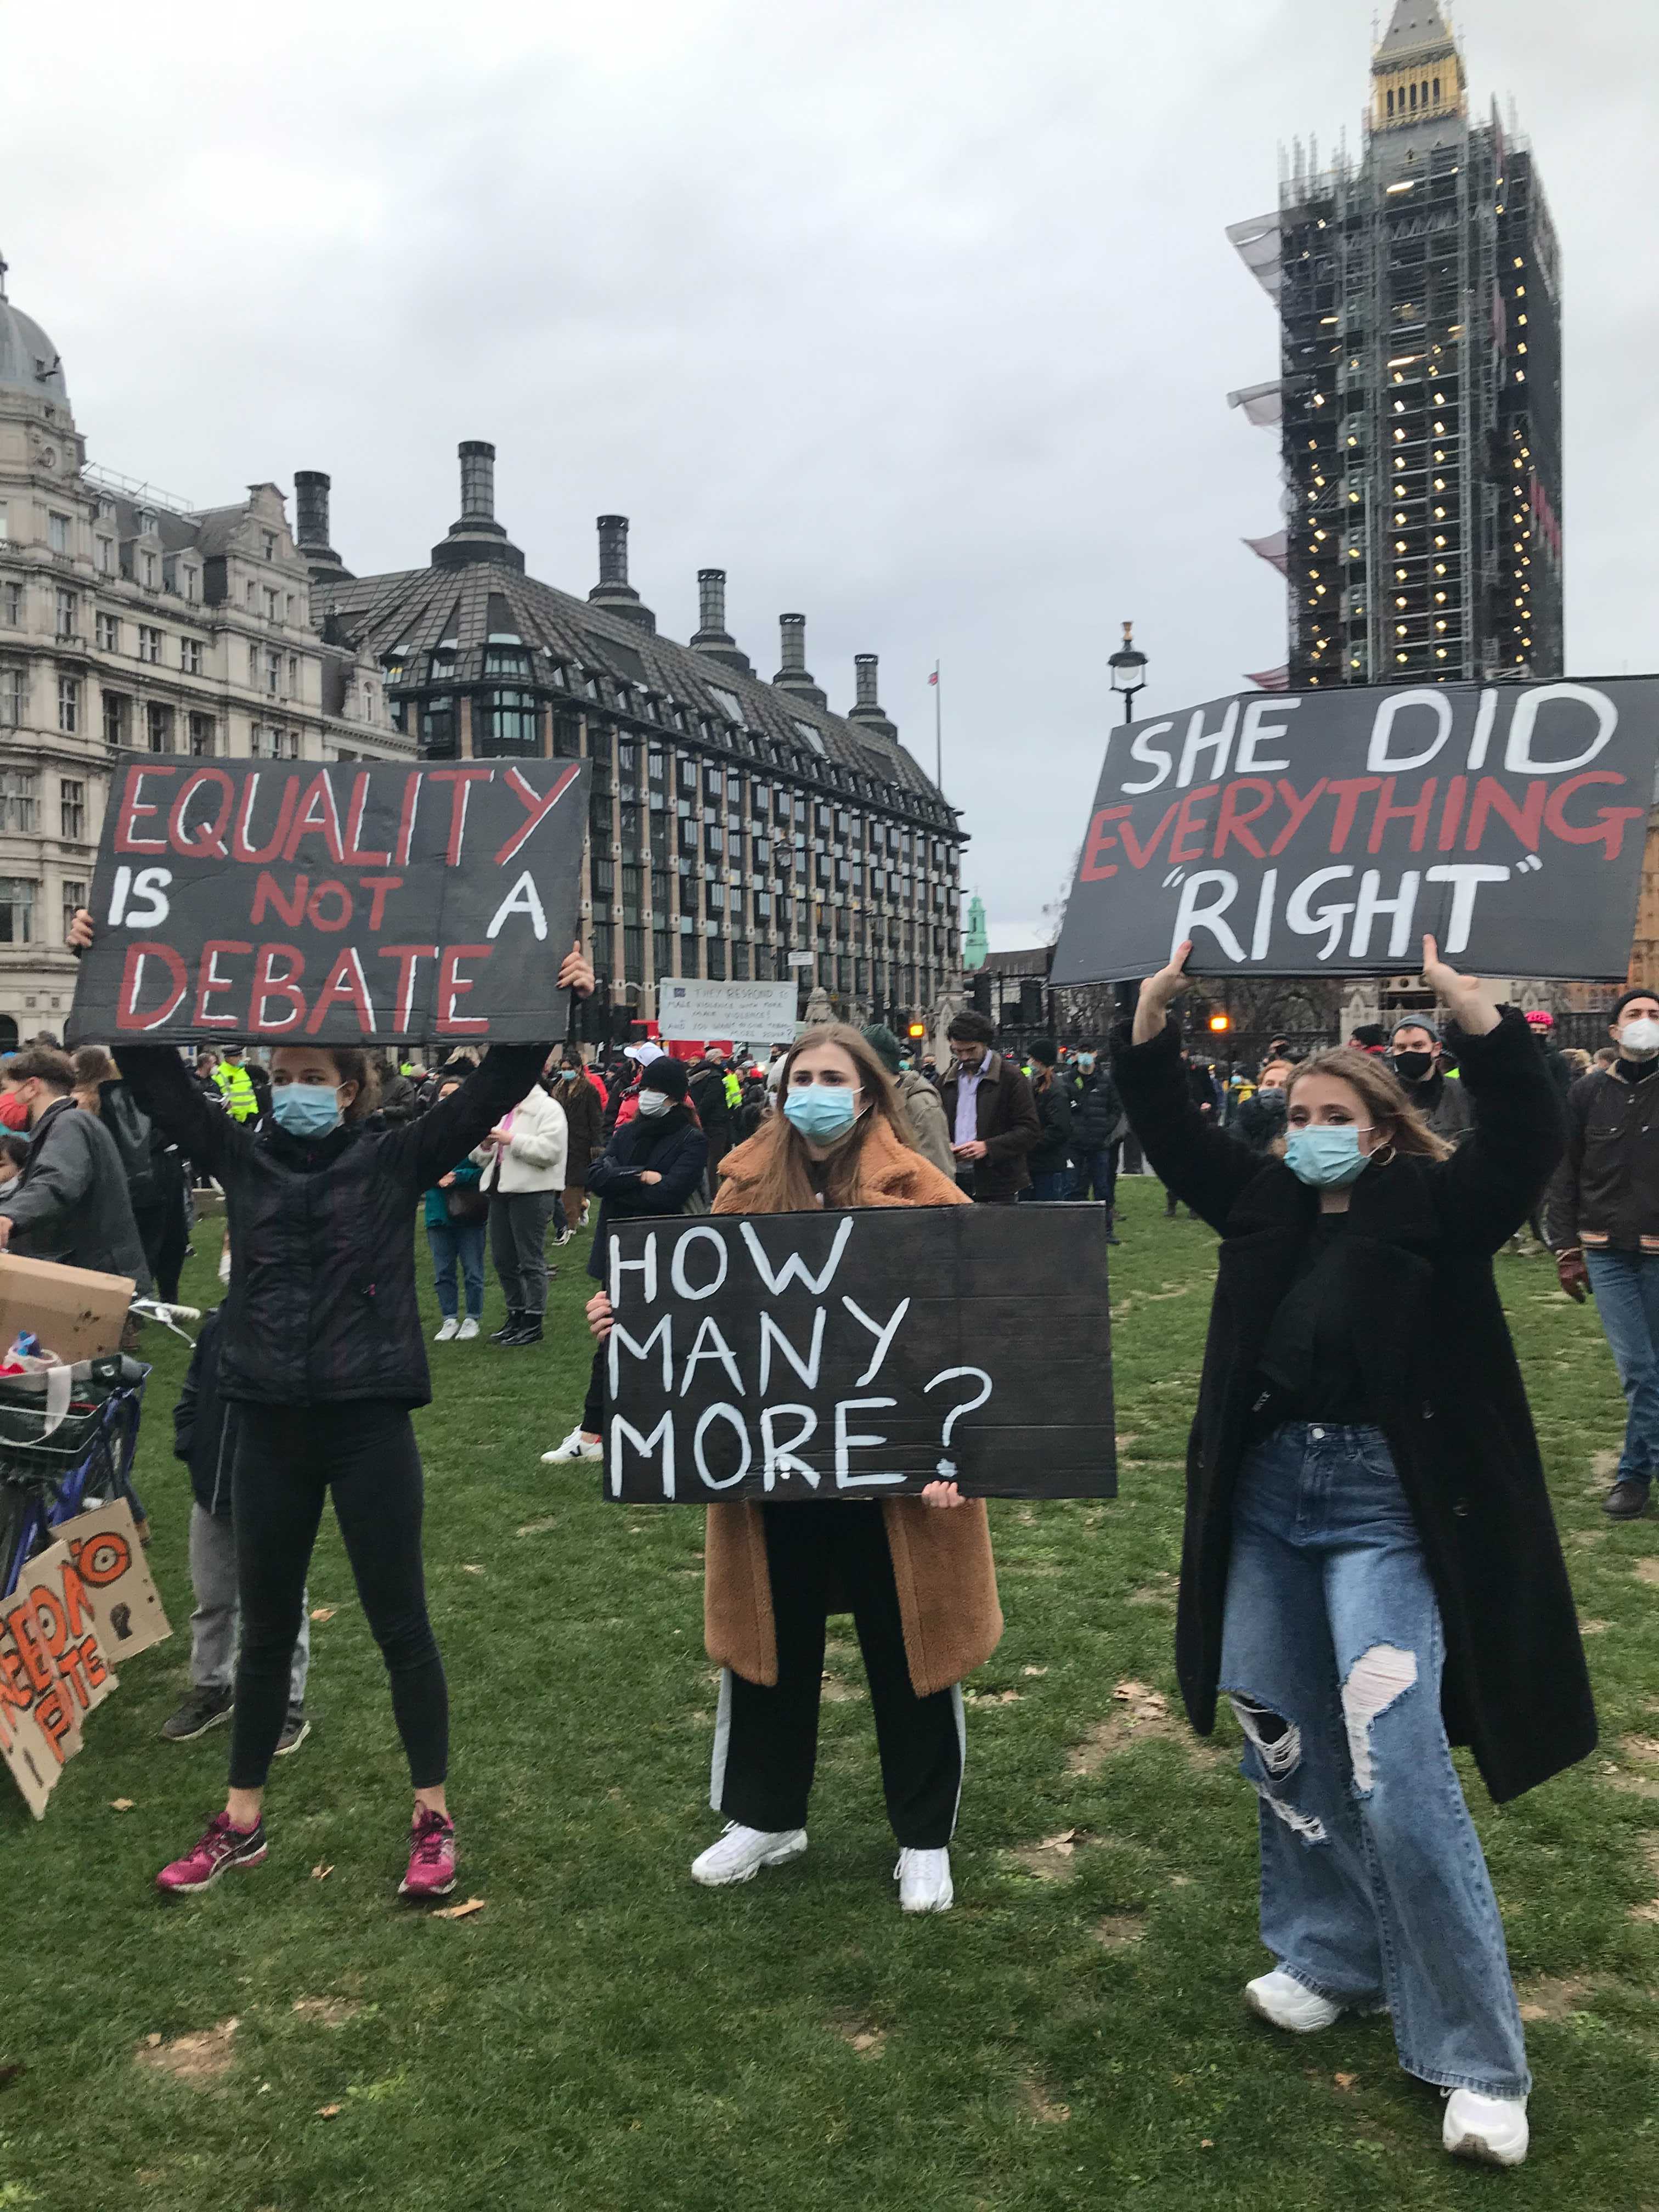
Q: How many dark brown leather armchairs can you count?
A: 0